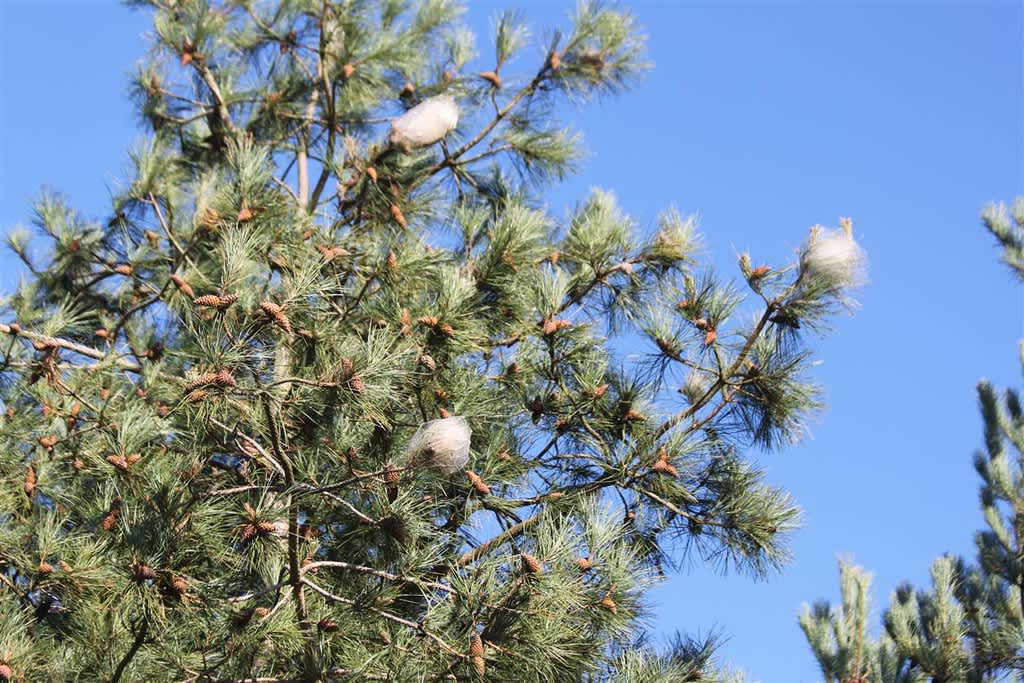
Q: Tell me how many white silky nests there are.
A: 3